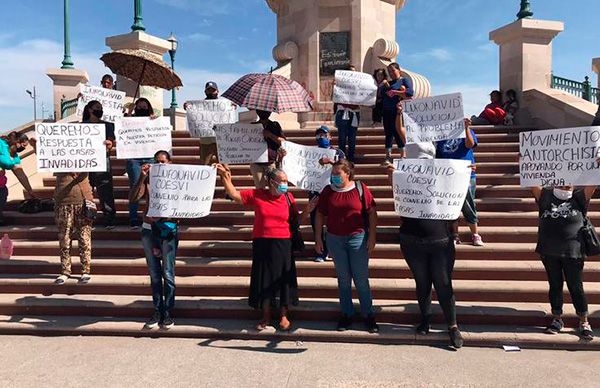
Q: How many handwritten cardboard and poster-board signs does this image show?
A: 11